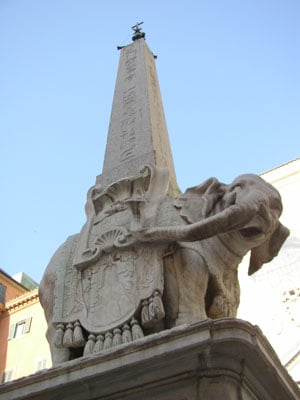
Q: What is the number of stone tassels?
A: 12